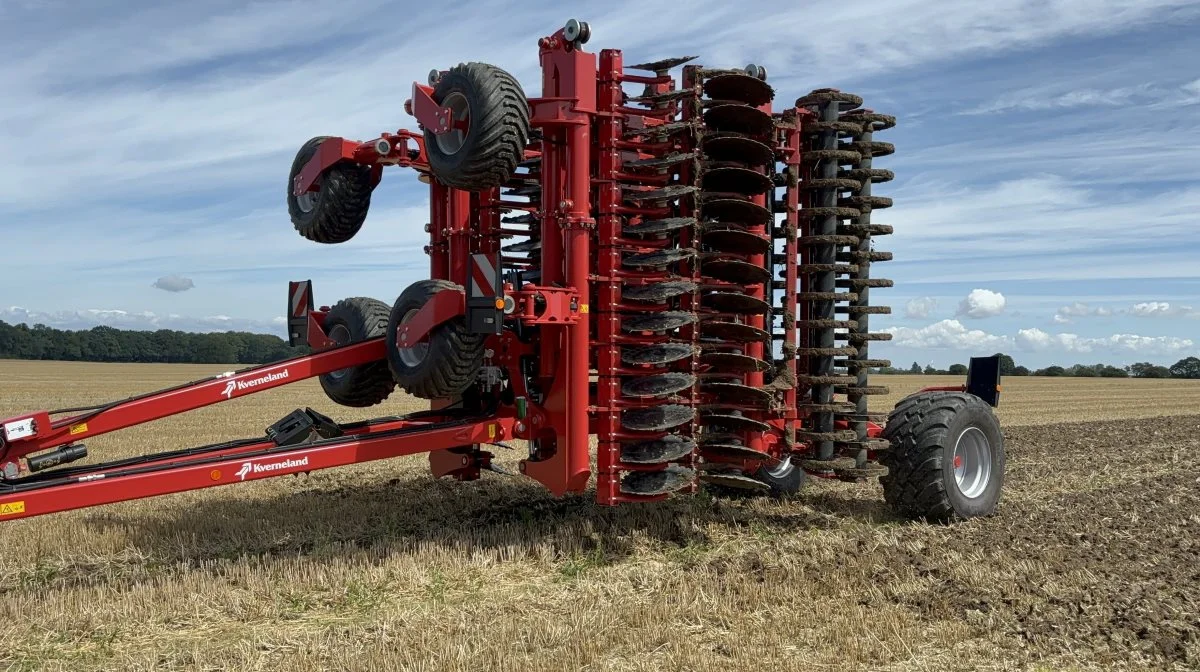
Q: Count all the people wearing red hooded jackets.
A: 0